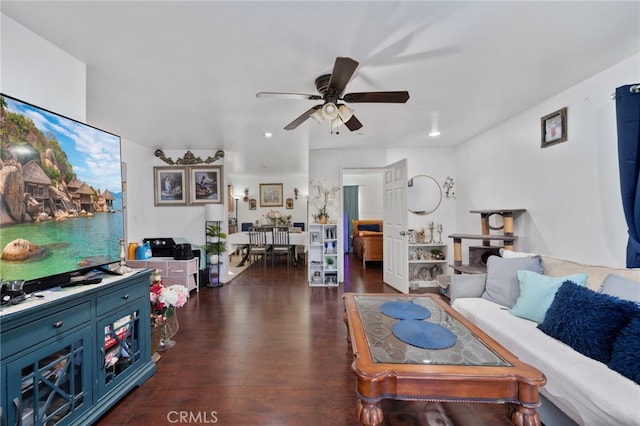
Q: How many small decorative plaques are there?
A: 2